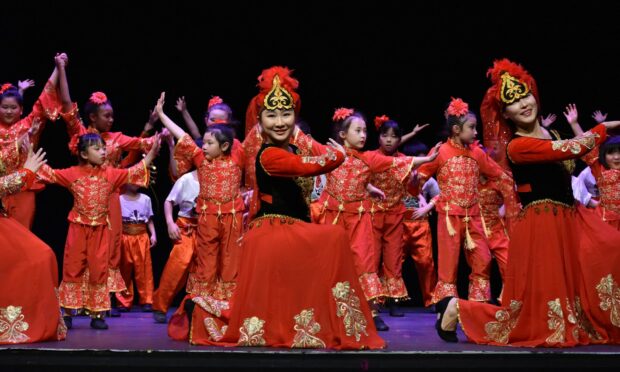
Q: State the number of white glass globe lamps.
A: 0